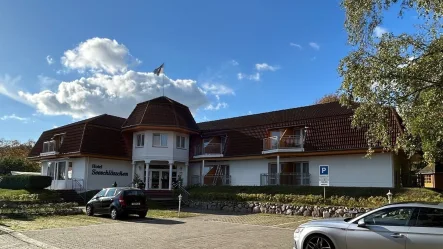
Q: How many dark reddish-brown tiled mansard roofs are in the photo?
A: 3